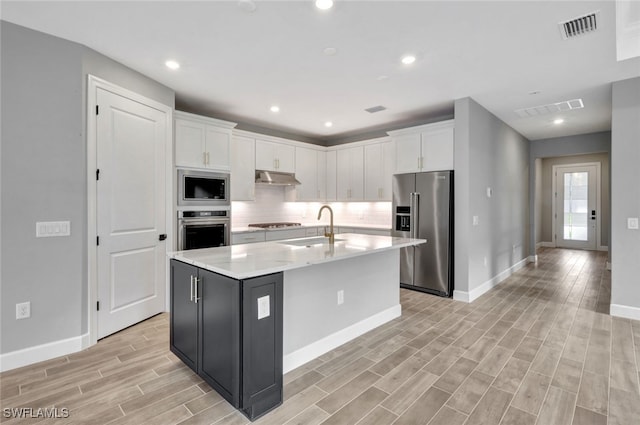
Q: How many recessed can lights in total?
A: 6